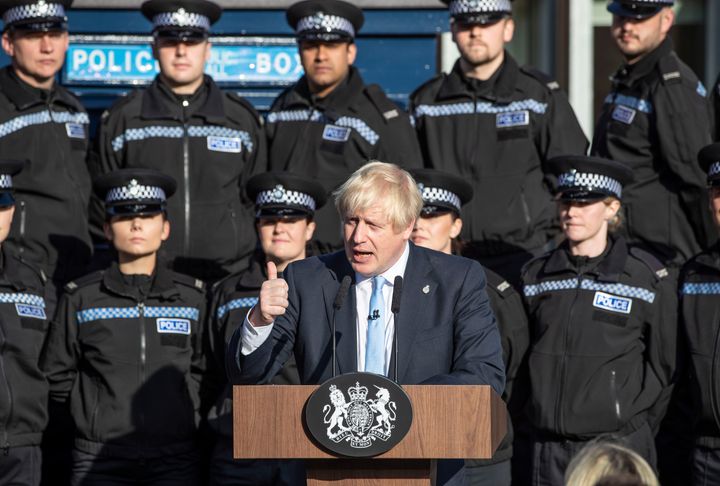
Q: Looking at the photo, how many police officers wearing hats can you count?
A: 11